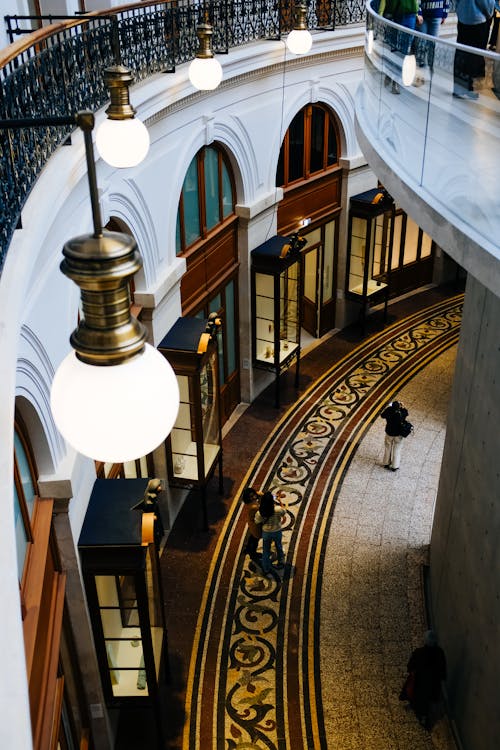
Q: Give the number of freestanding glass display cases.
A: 4